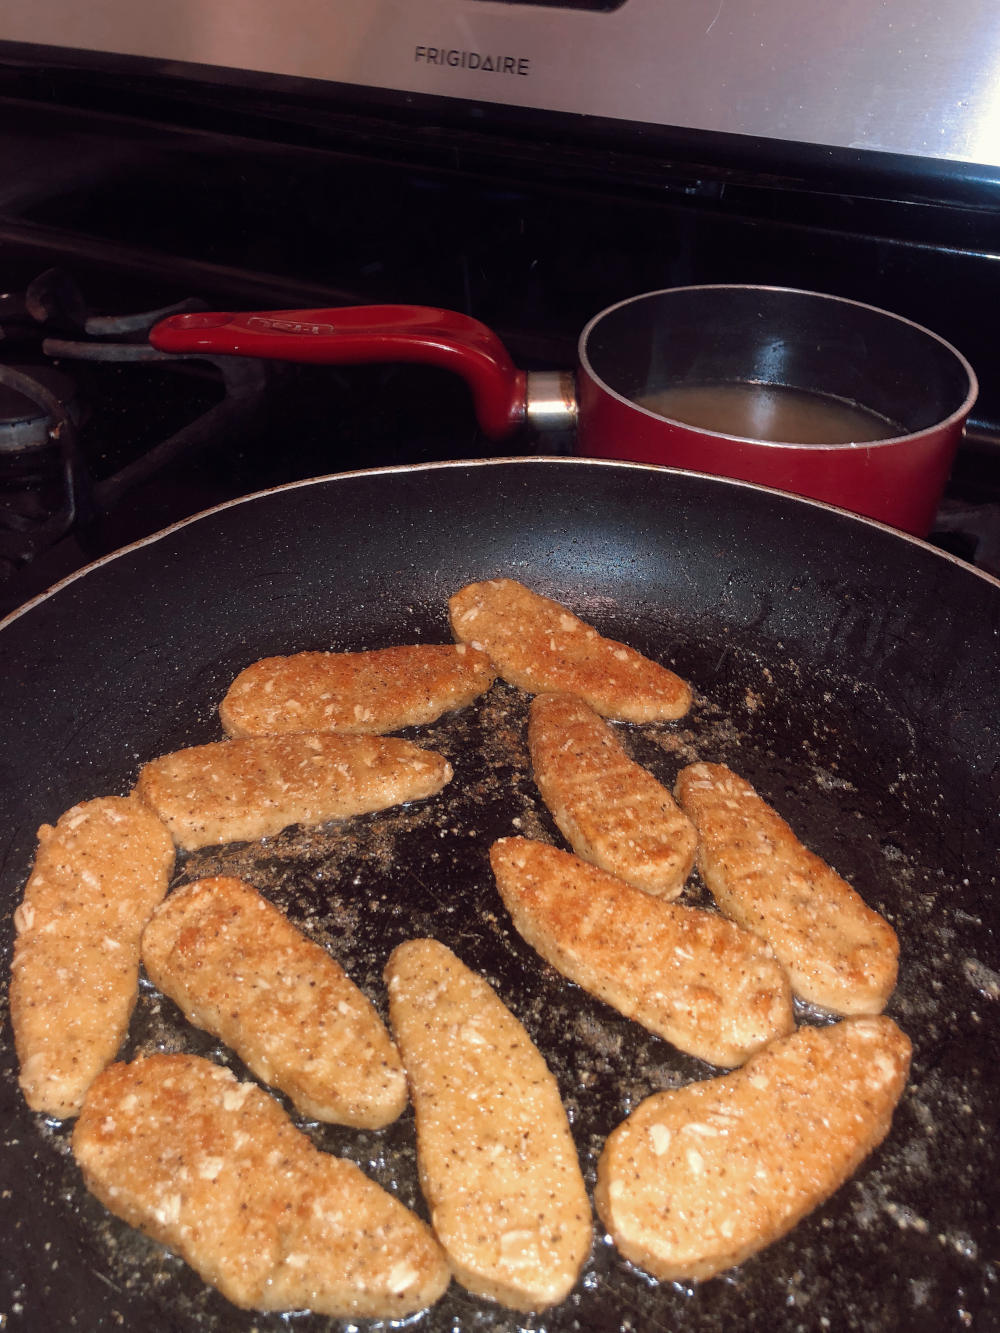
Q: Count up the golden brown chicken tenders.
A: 11